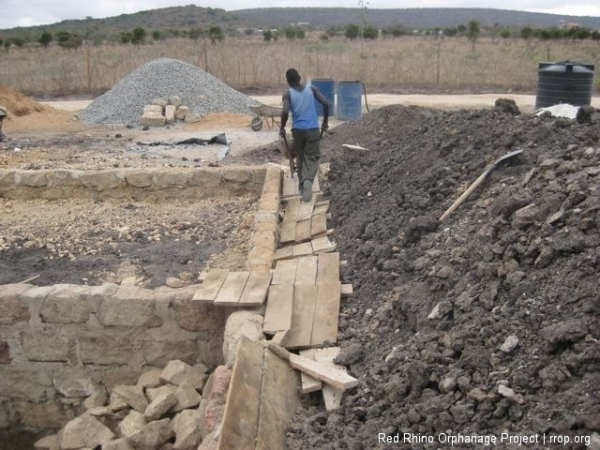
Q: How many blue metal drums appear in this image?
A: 2